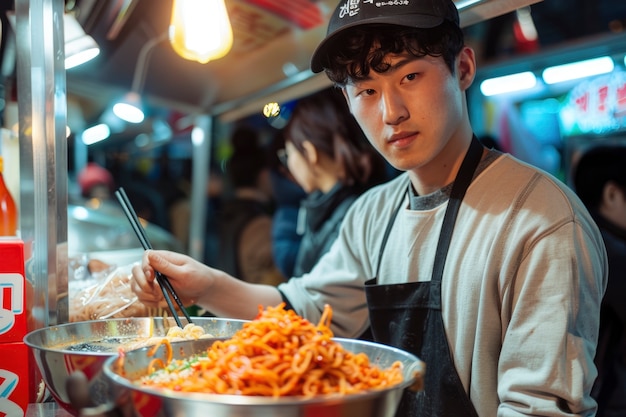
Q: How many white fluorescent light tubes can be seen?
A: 2